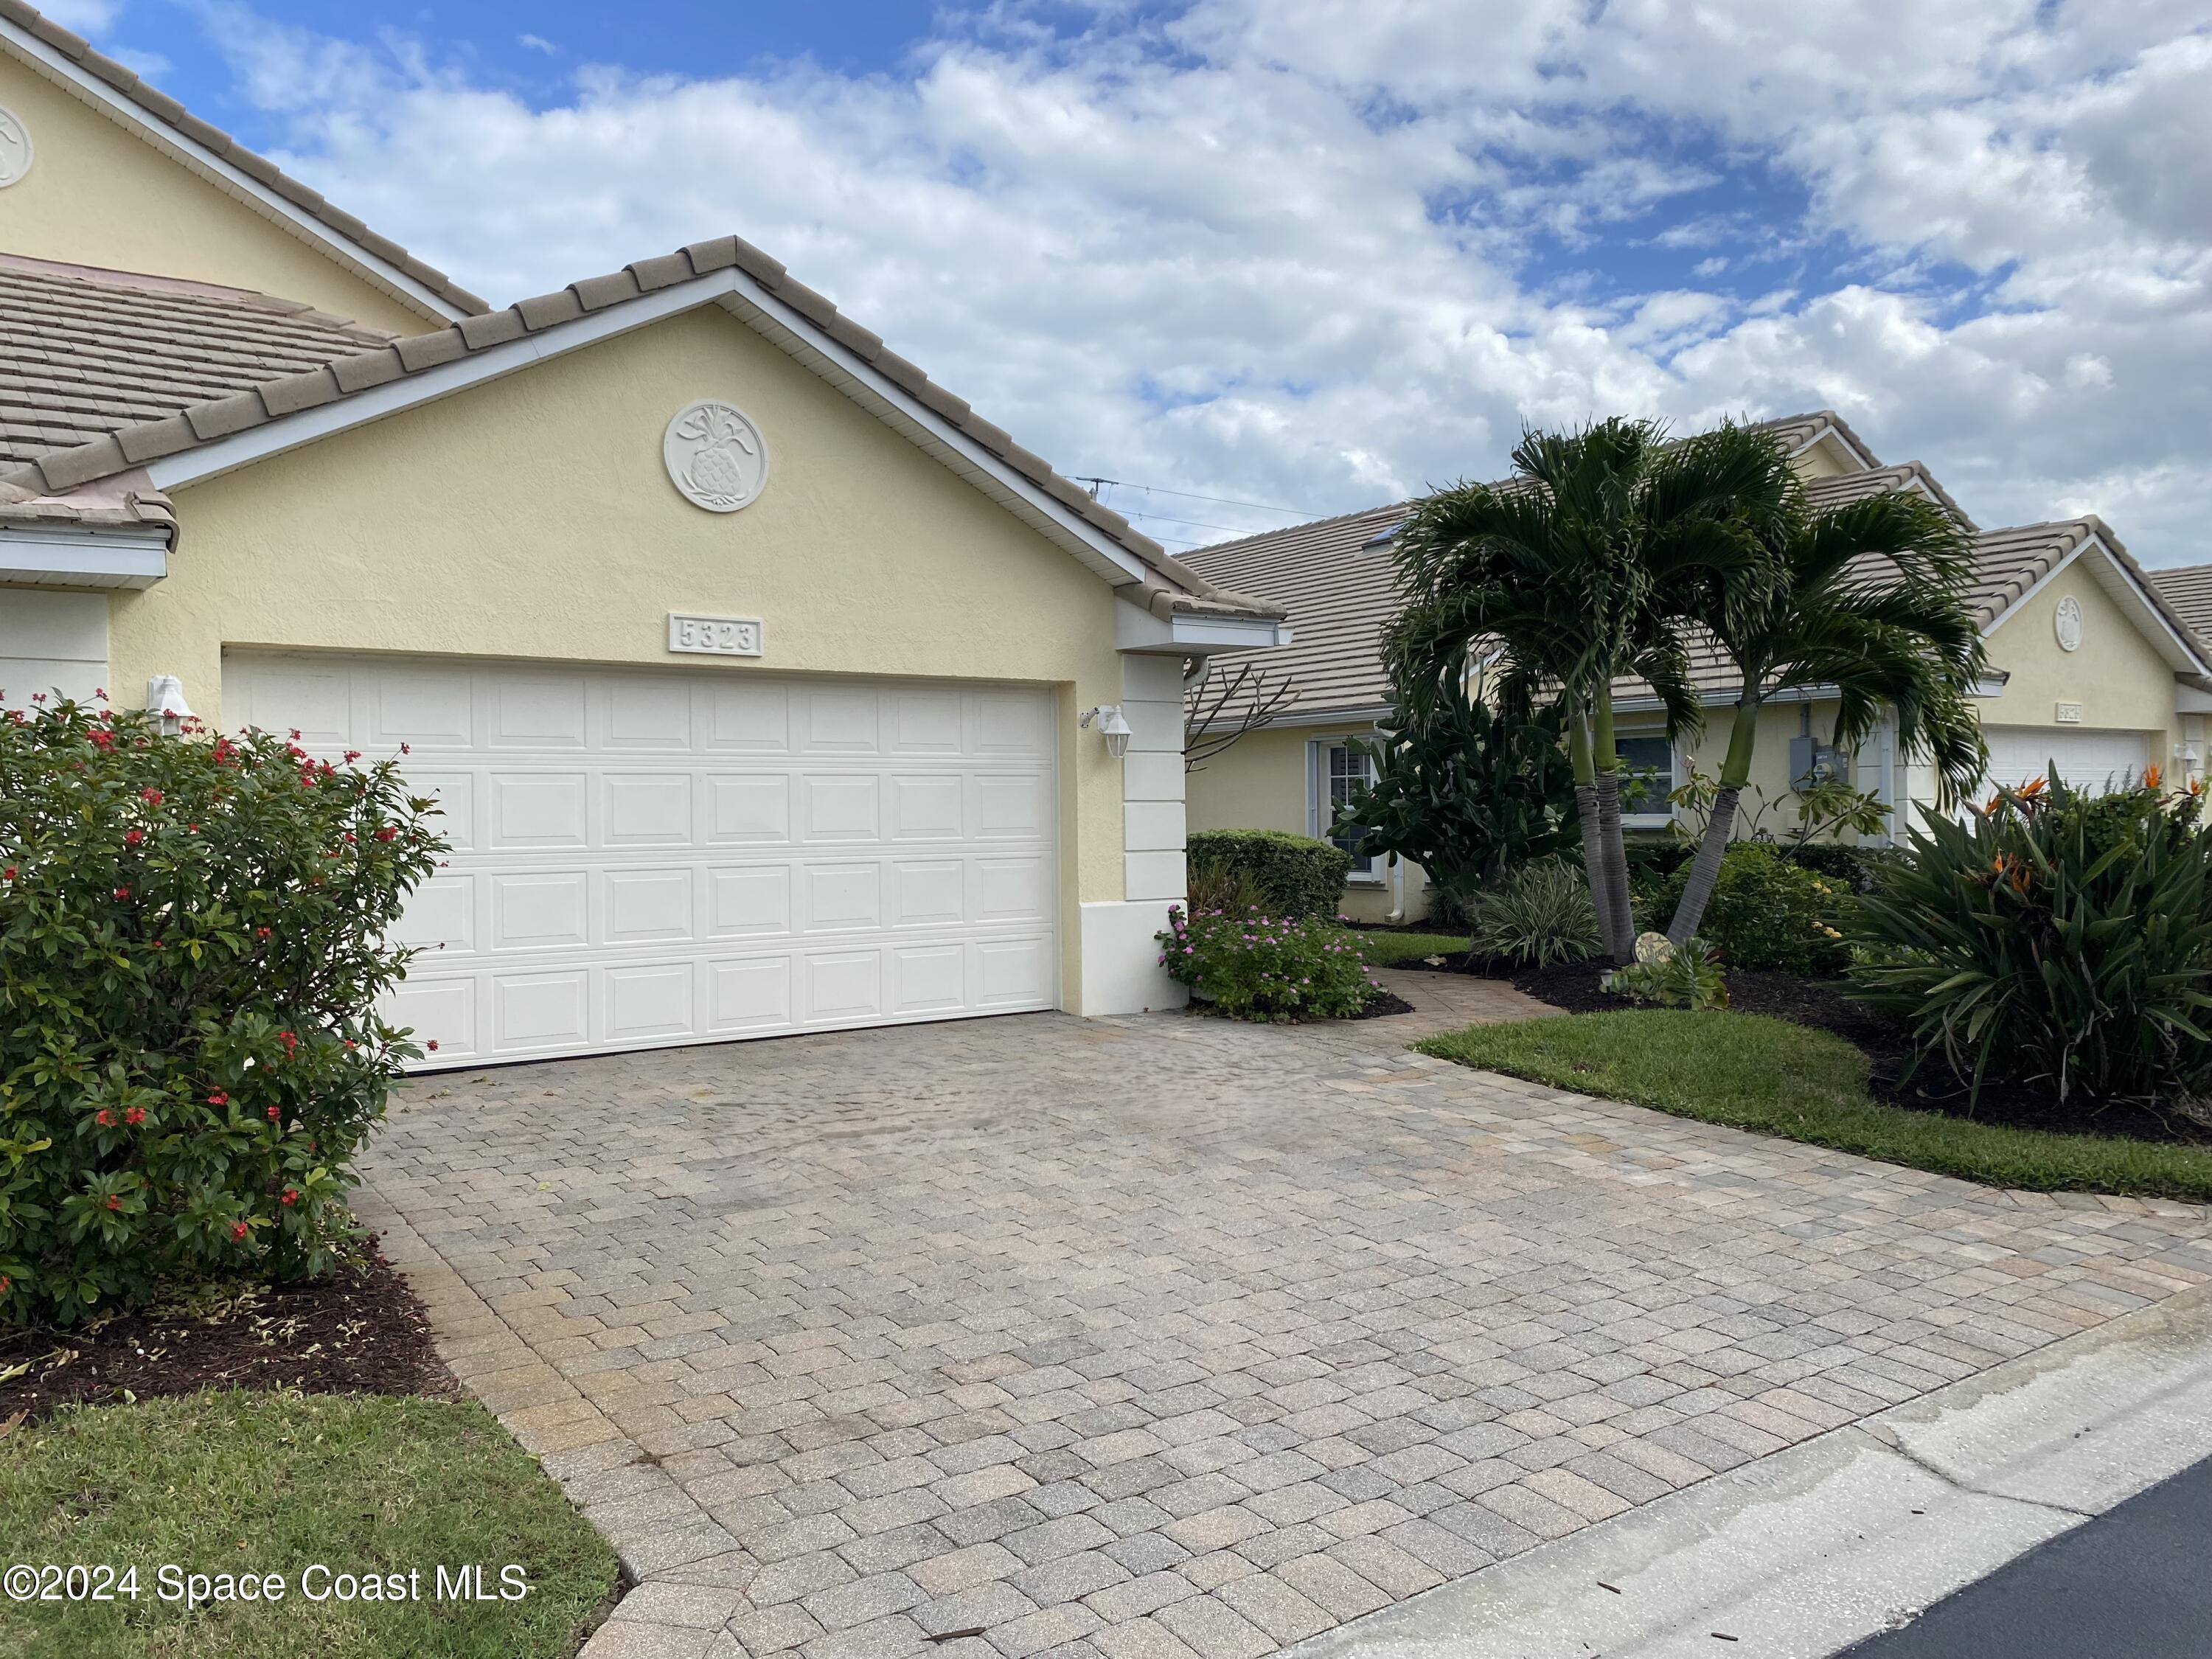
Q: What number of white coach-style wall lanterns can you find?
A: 3